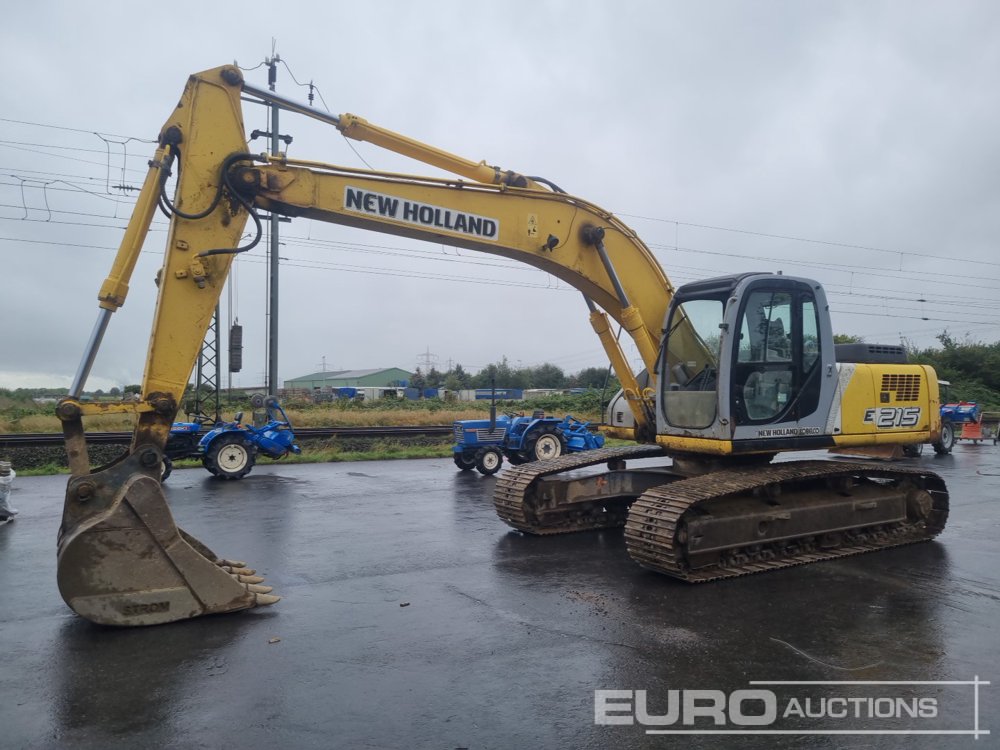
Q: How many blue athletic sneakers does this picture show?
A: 0